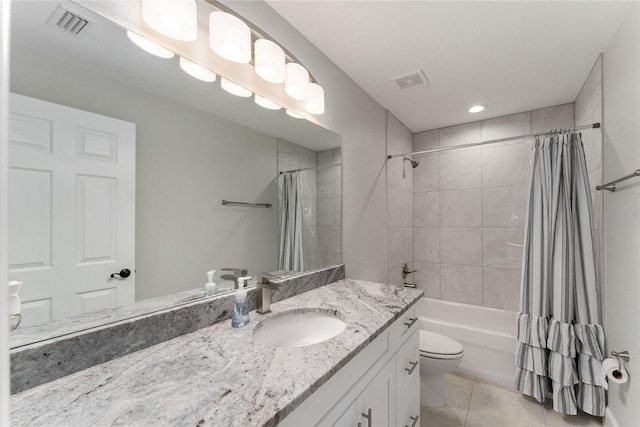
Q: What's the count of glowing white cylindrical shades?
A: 5